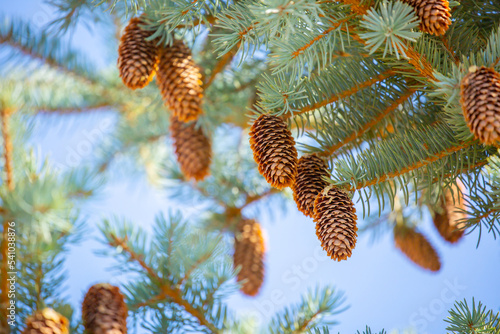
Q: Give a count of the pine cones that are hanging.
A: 13